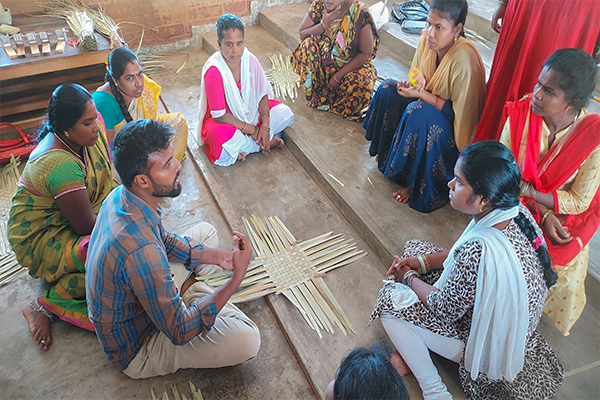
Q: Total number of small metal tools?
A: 5